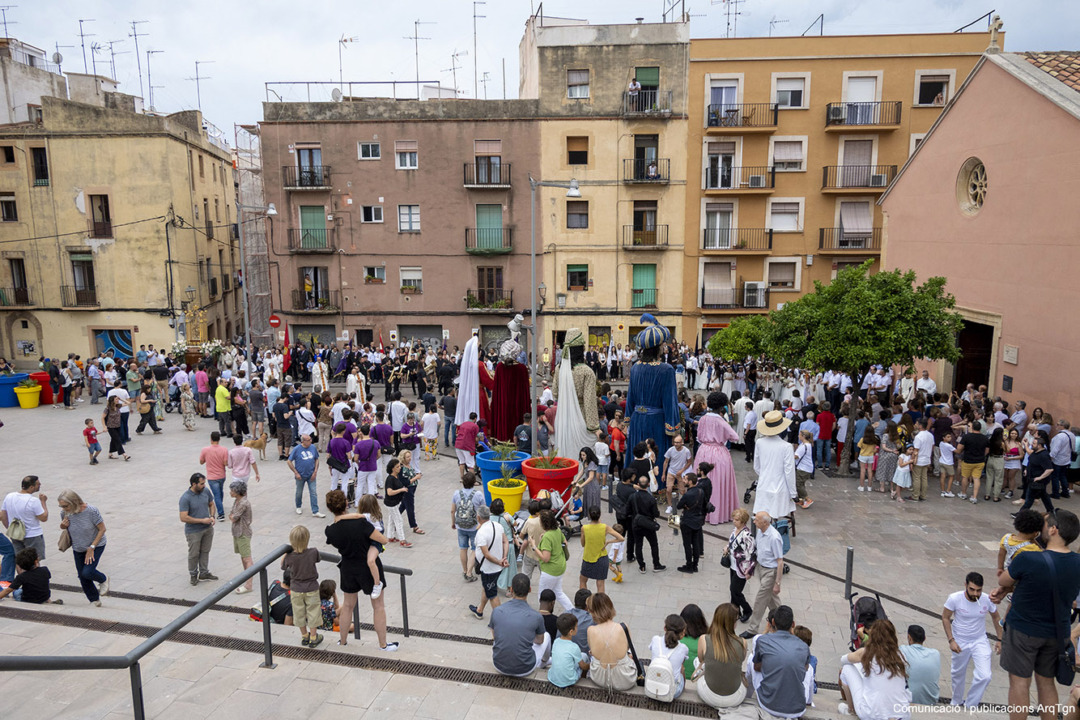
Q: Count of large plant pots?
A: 6